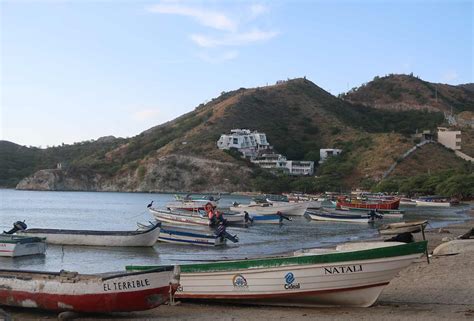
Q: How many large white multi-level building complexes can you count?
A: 1